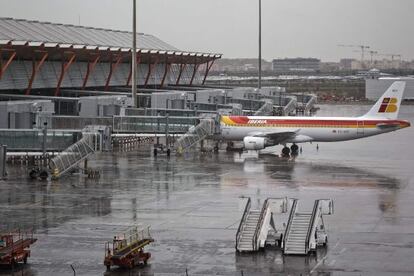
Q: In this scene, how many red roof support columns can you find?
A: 11